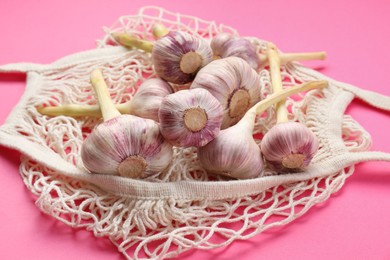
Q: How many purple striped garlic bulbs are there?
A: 8